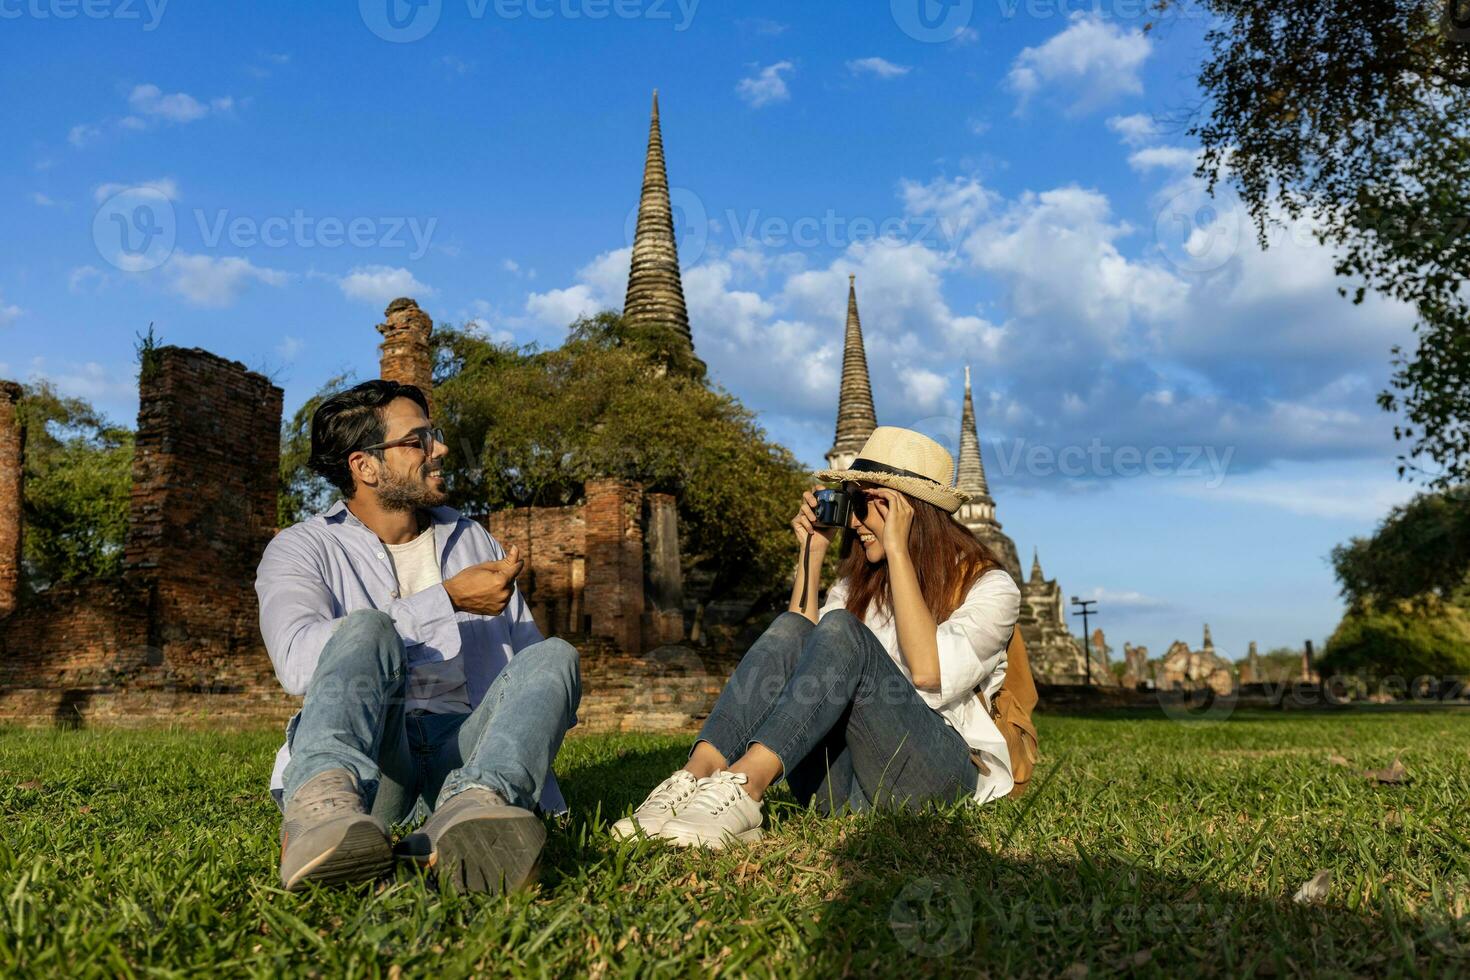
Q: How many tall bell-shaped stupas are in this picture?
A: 3